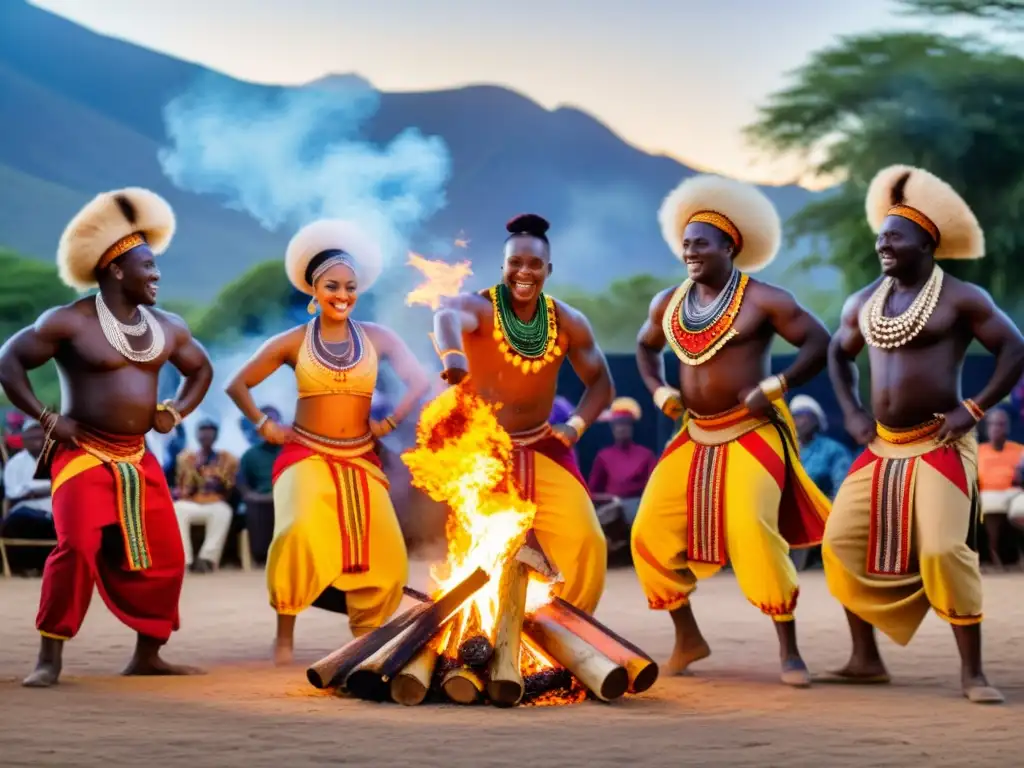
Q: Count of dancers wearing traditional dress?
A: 5